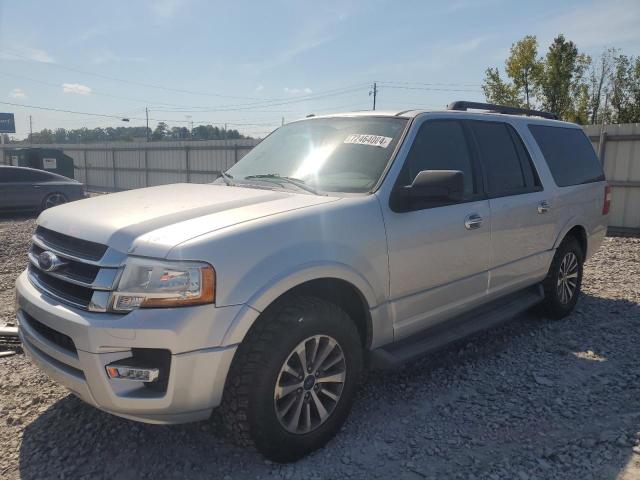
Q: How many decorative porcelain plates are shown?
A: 0